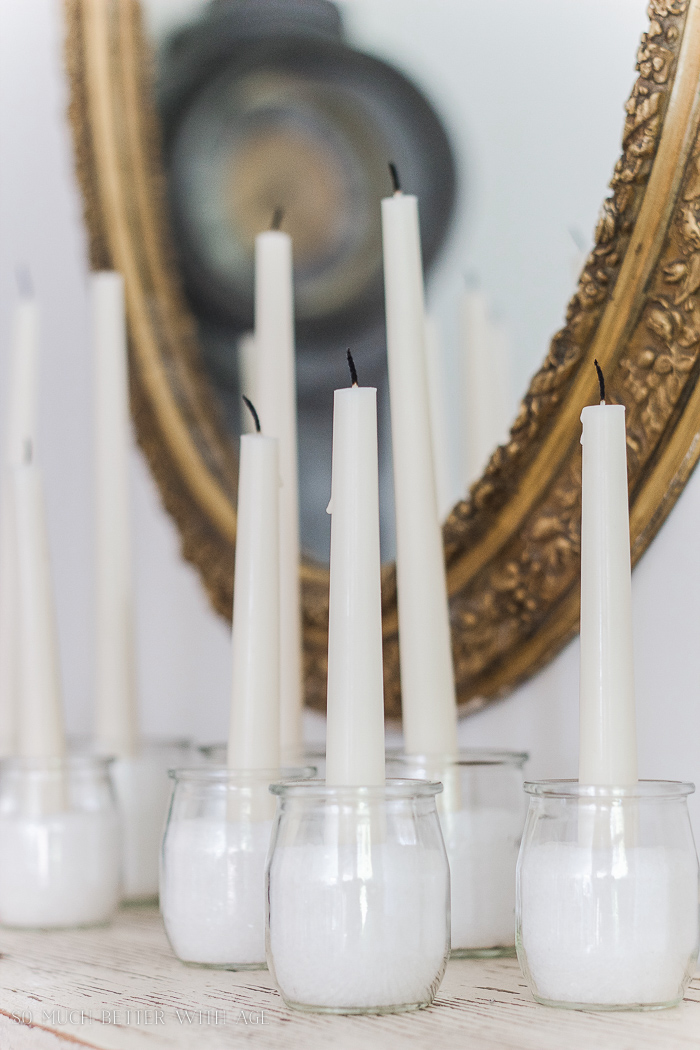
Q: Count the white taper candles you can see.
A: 8